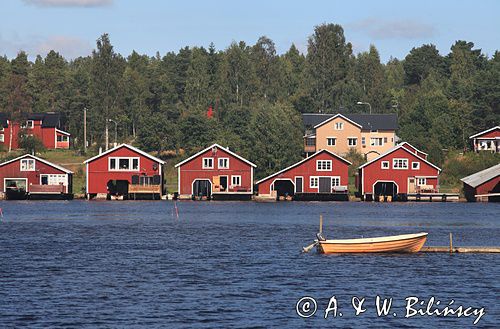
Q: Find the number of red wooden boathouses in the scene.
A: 6